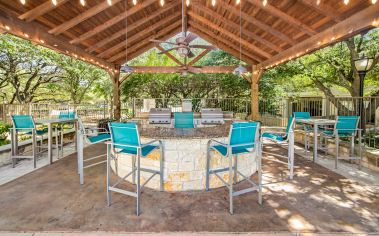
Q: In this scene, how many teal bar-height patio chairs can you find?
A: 9